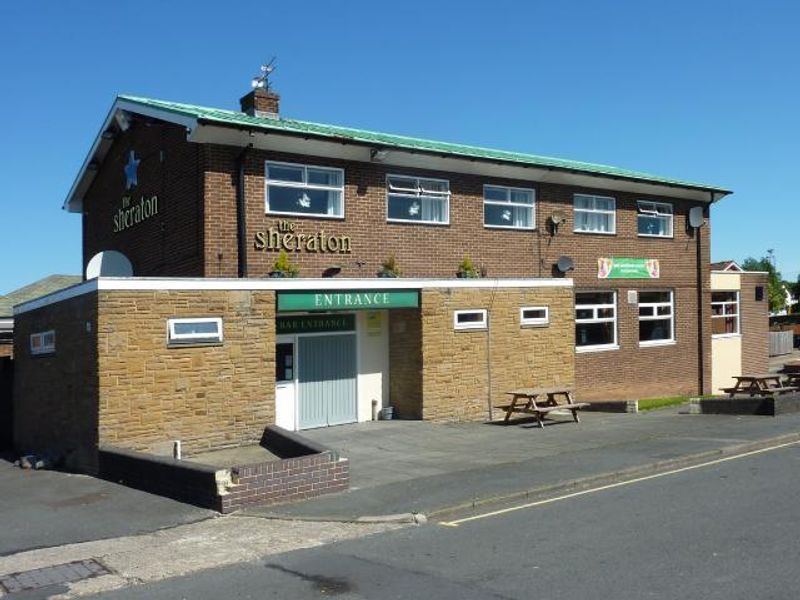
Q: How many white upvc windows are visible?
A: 12